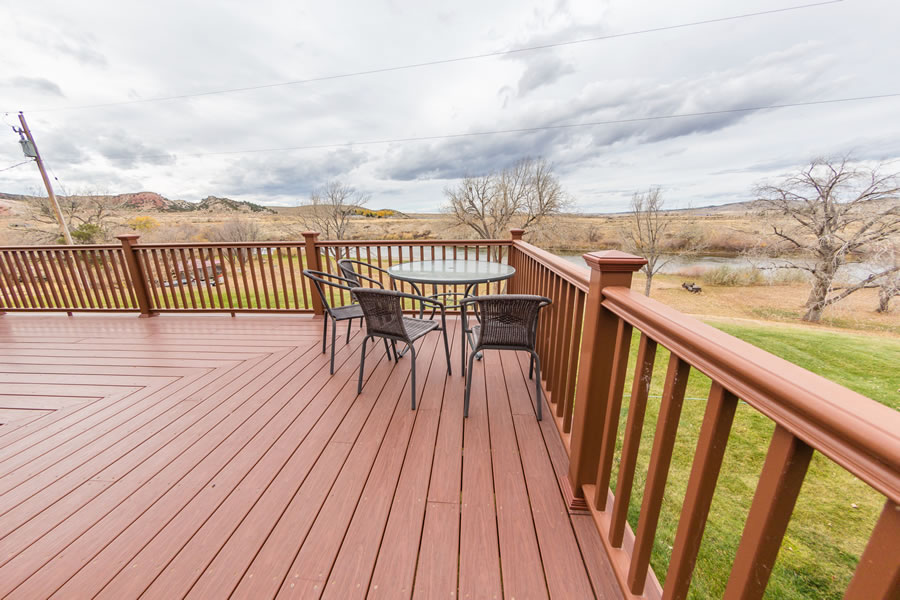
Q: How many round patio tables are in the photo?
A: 1